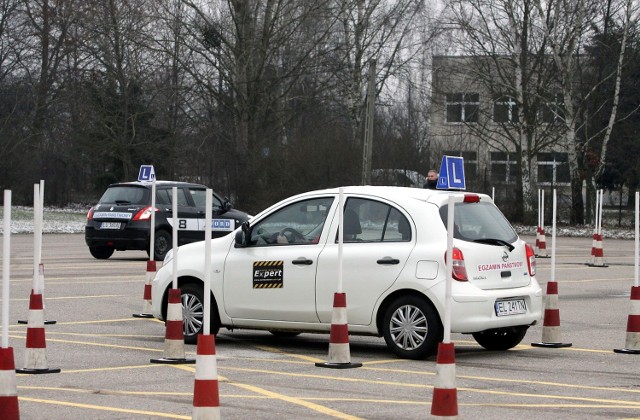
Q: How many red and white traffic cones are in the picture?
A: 14